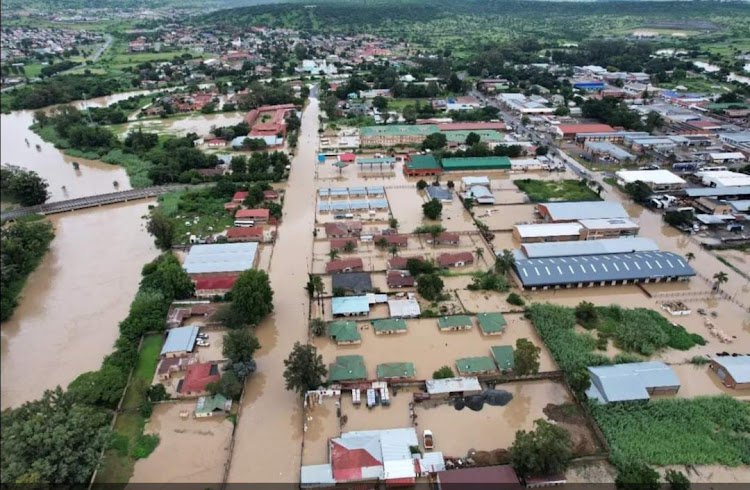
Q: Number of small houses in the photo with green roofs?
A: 9